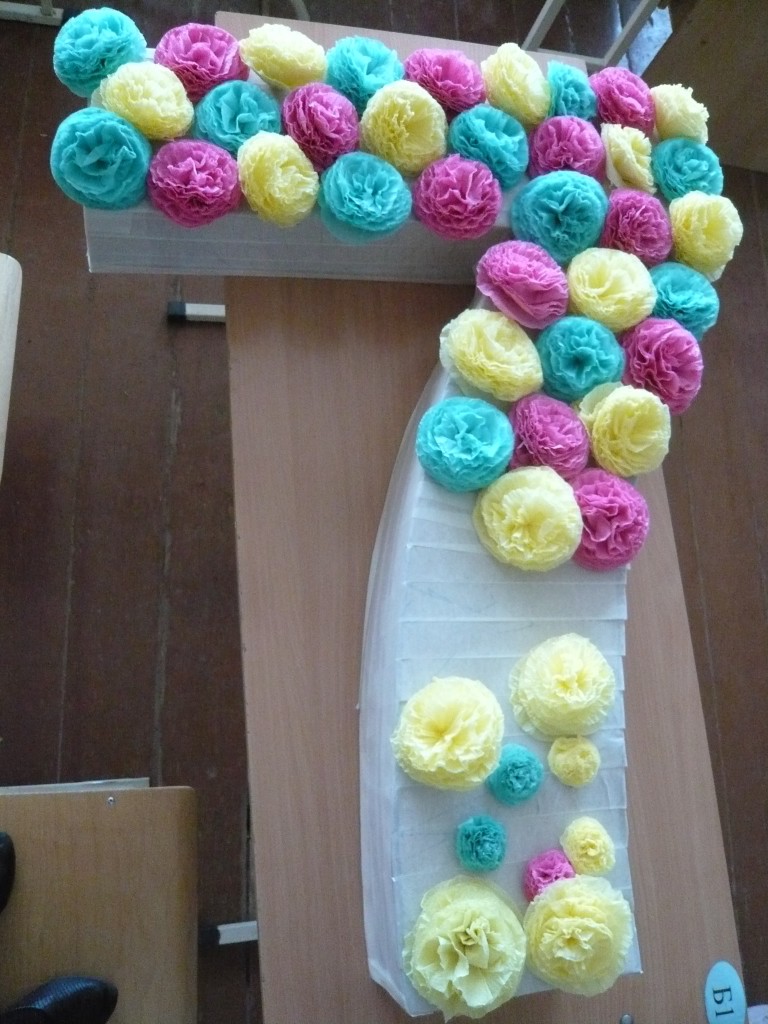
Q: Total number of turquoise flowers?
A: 14